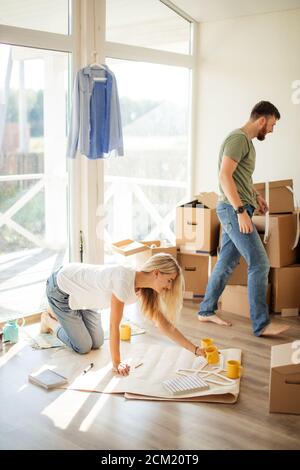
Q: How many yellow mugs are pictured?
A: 4